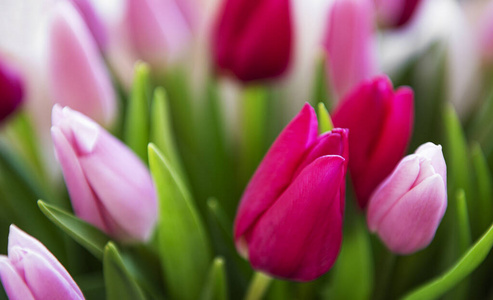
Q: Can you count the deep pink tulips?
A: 5